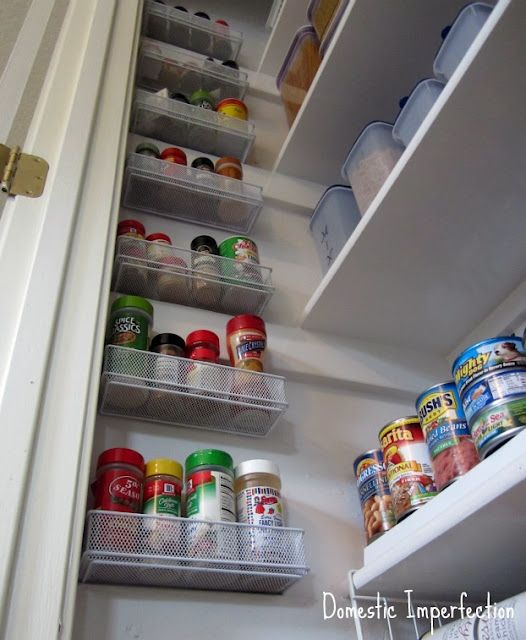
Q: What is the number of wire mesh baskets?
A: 7